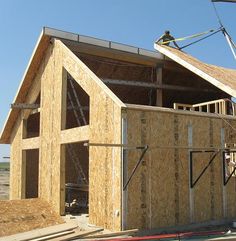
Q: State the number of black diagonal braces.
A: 3